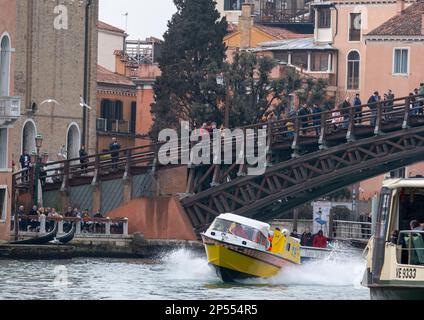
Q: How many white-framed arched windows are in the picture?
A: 4